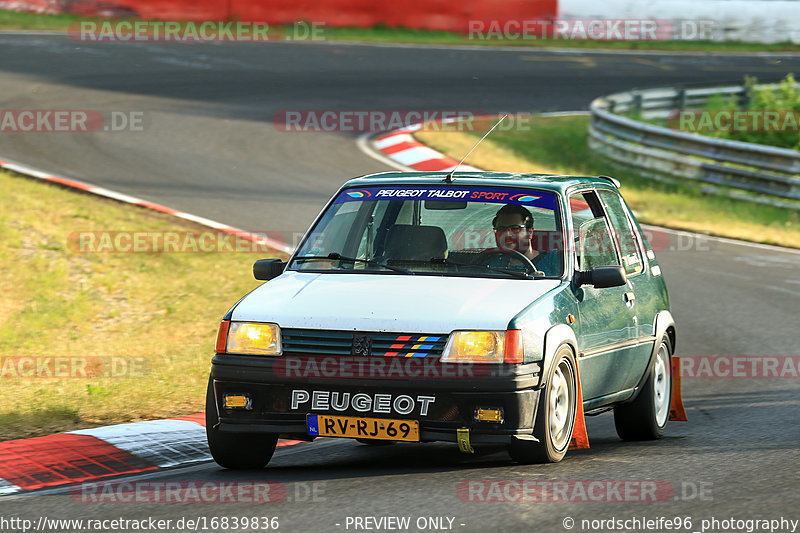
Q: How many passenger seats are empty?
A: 1